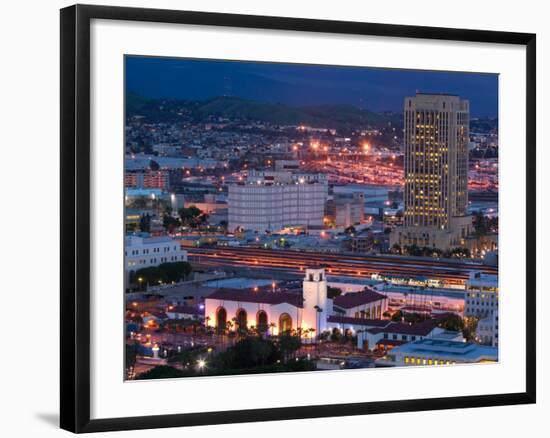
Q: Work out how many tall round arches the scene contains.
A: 4